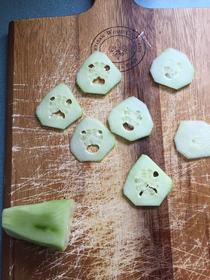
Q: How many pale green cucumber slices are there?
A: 7